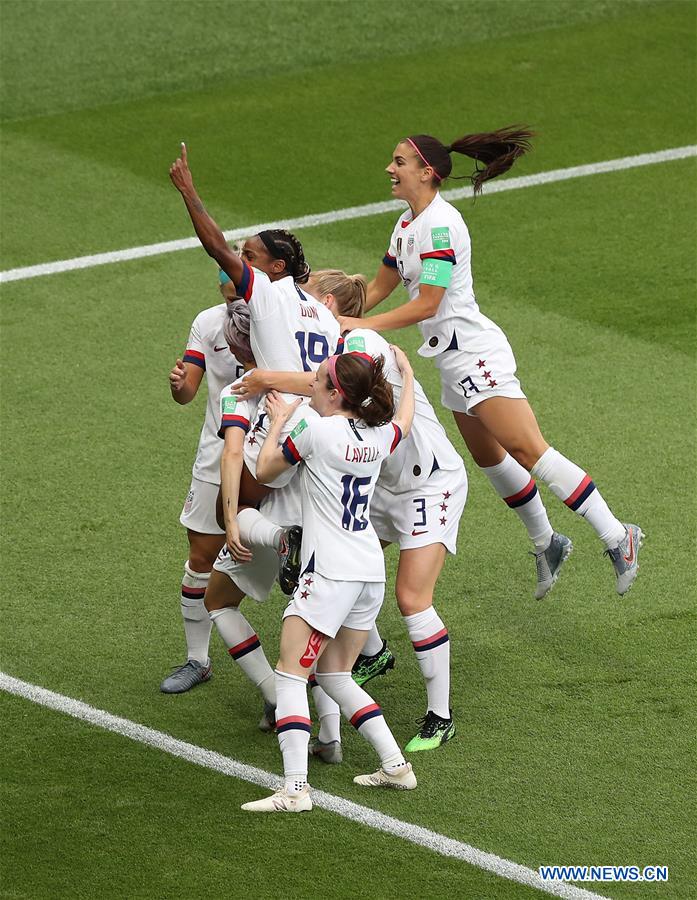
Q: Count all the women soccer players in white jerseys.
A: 6